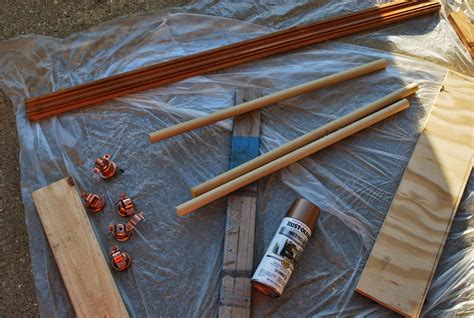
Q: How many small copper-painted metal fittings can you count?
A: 5